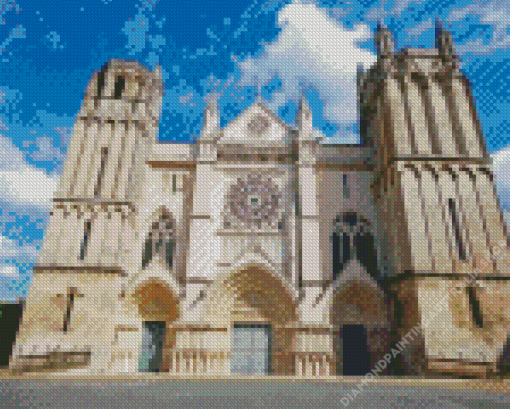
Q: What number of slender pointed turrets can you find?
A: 4